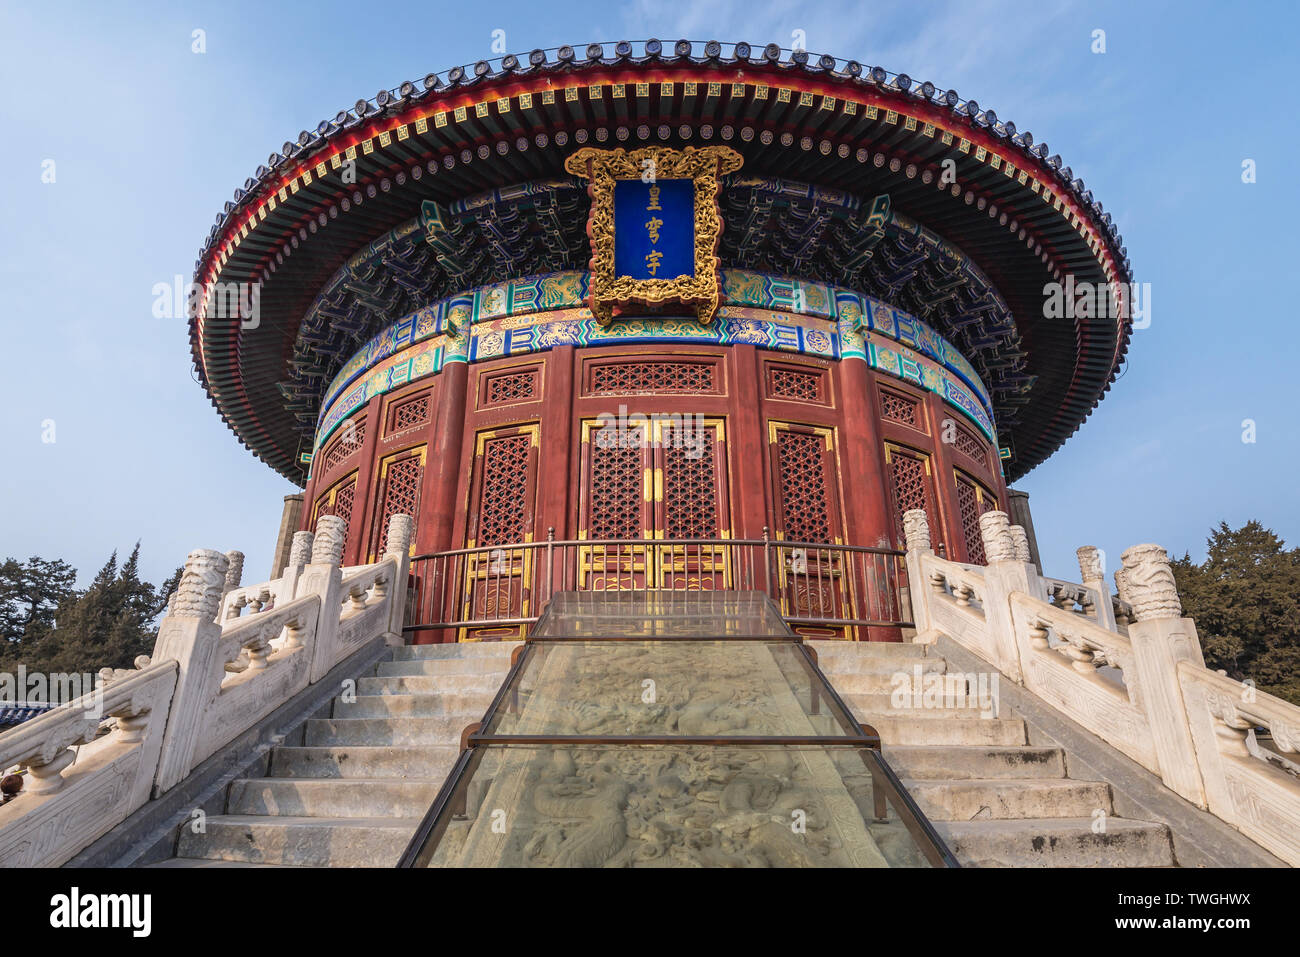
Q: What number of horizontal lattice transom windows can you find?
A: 7